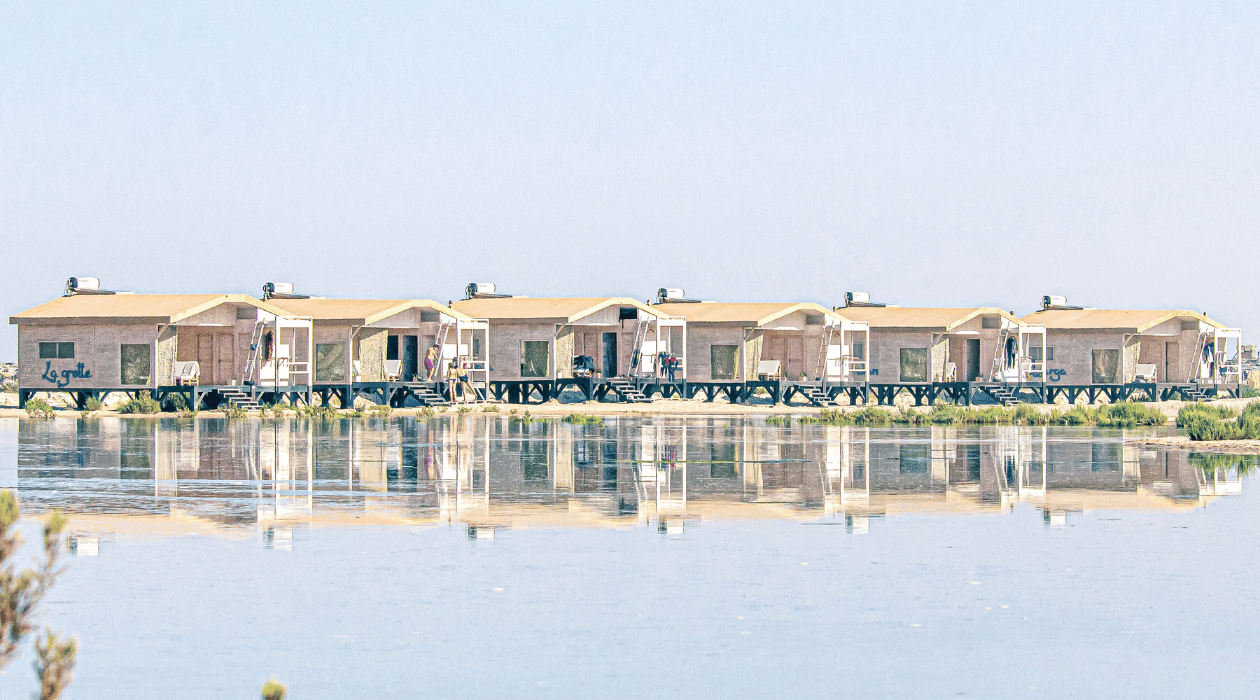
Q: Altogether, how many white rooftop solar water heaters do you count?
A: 6